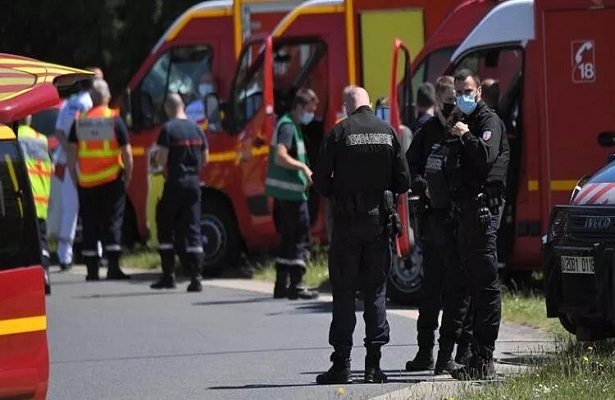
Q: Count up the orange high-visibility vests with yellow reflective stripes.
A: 1